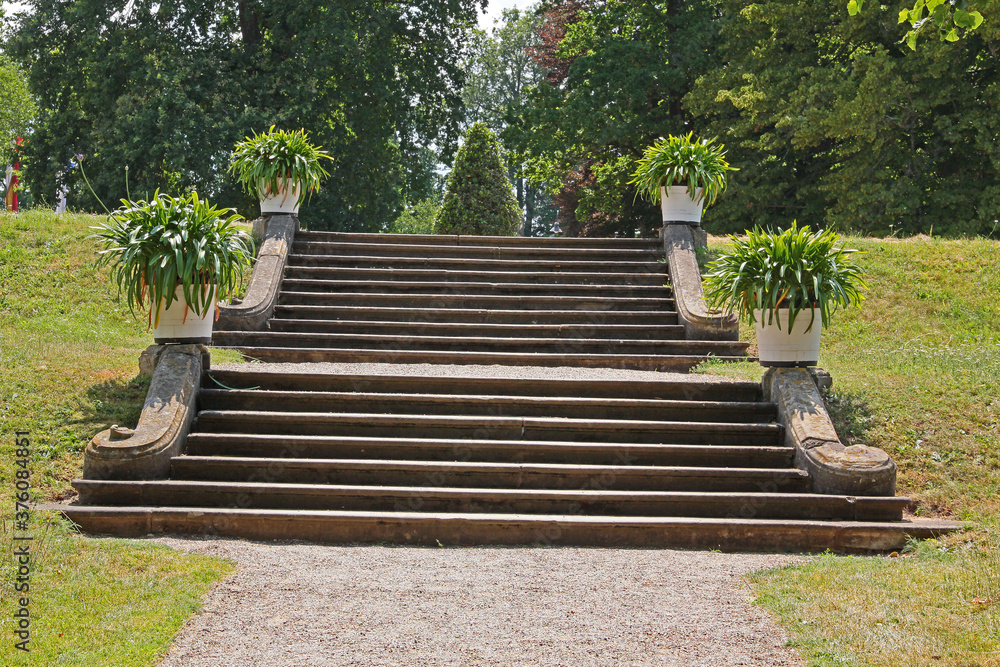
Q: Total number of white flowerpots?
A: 4